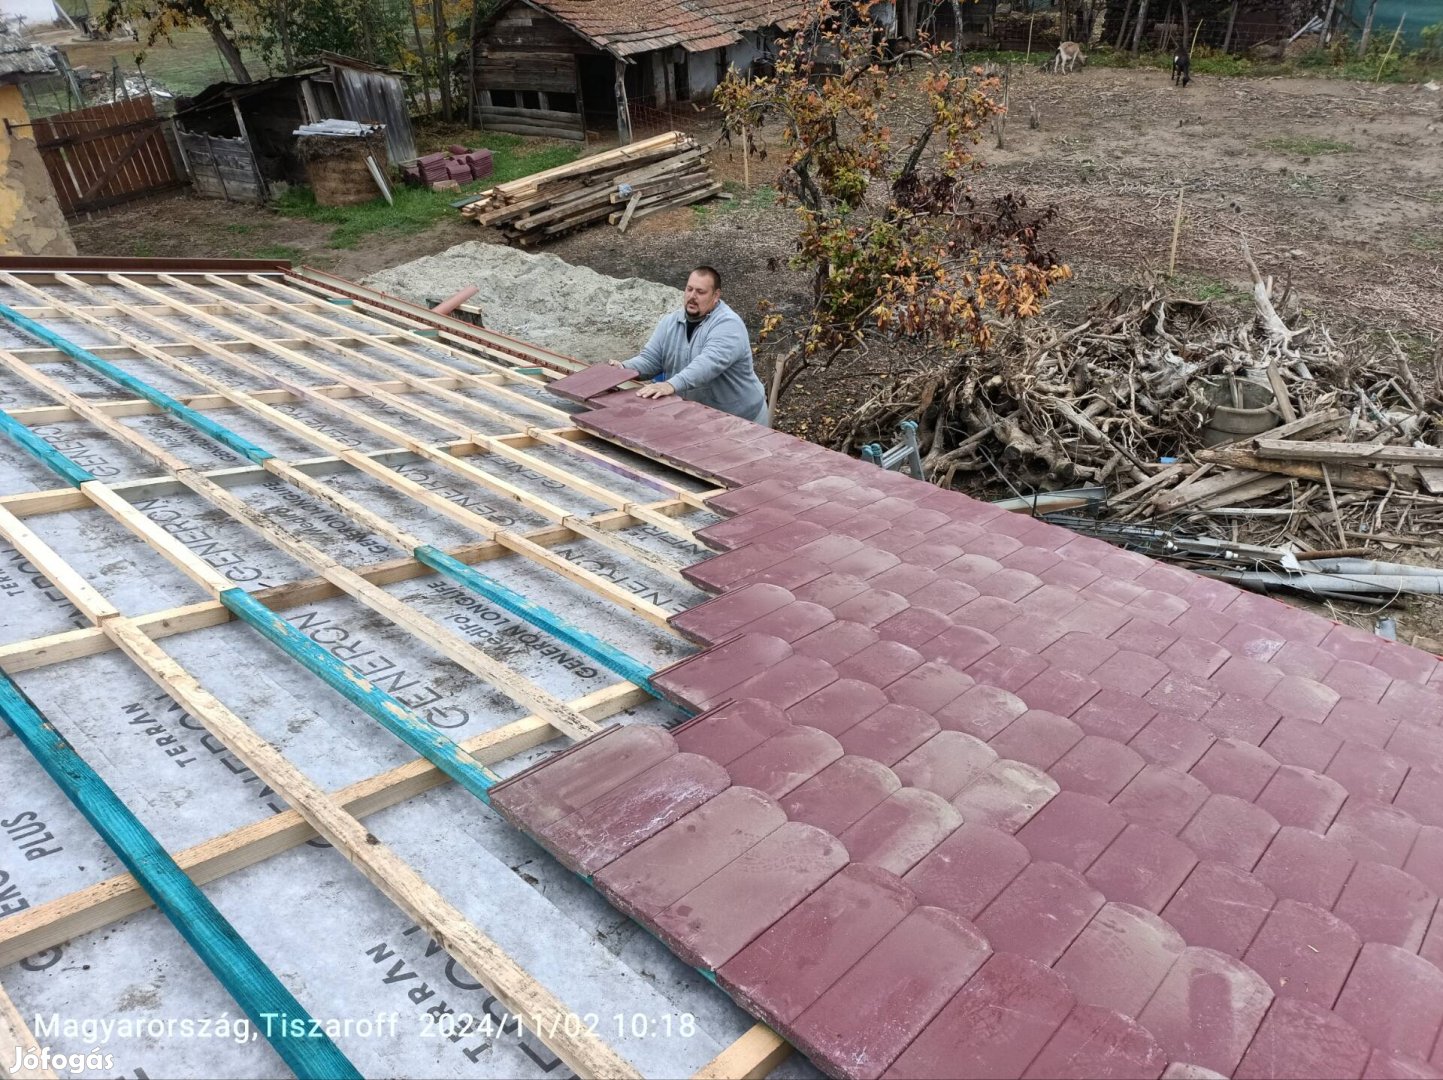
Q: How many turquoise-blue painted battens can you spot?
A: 5